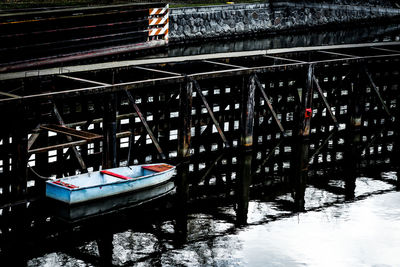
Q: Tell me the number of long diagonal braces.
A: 6